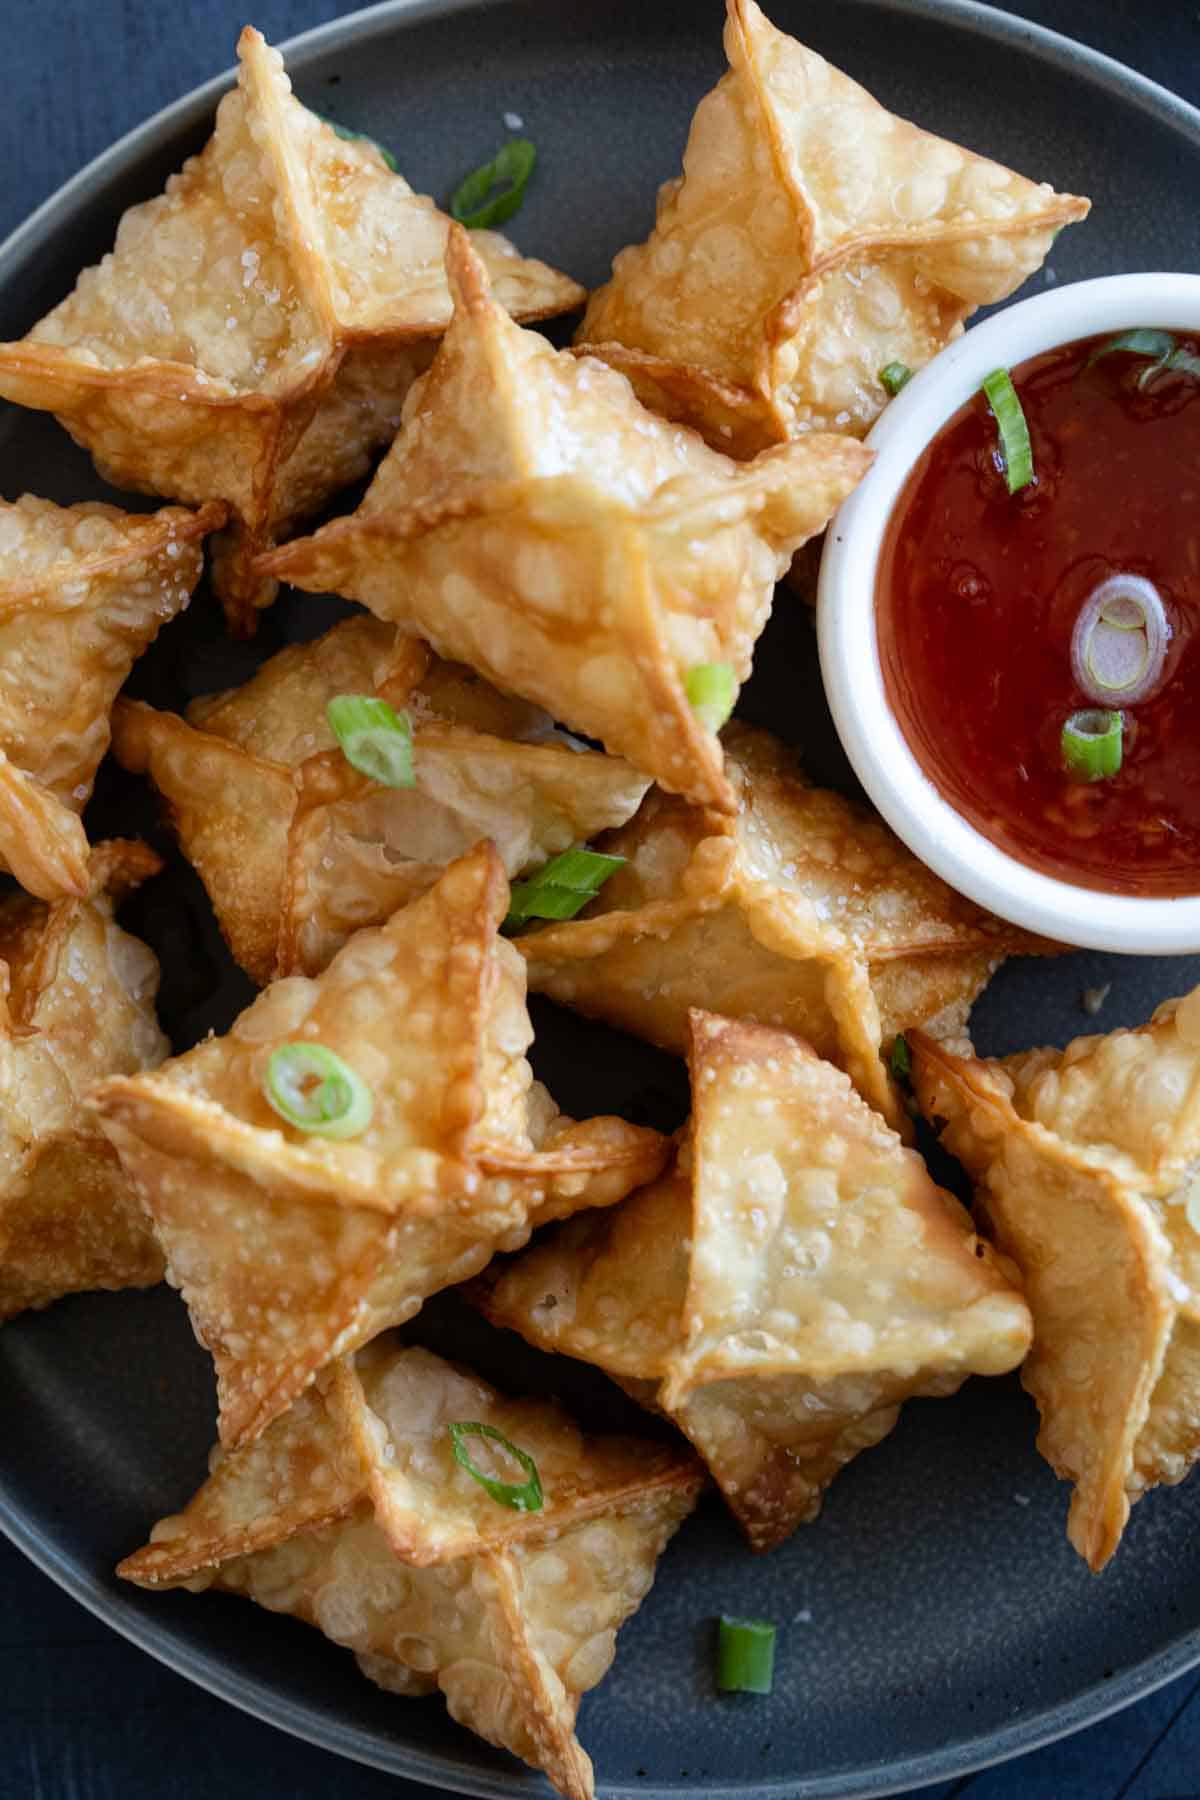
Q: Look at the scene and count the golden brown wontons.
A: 11